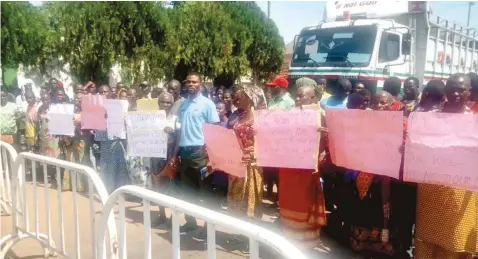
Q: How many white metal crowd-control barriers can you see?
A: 3